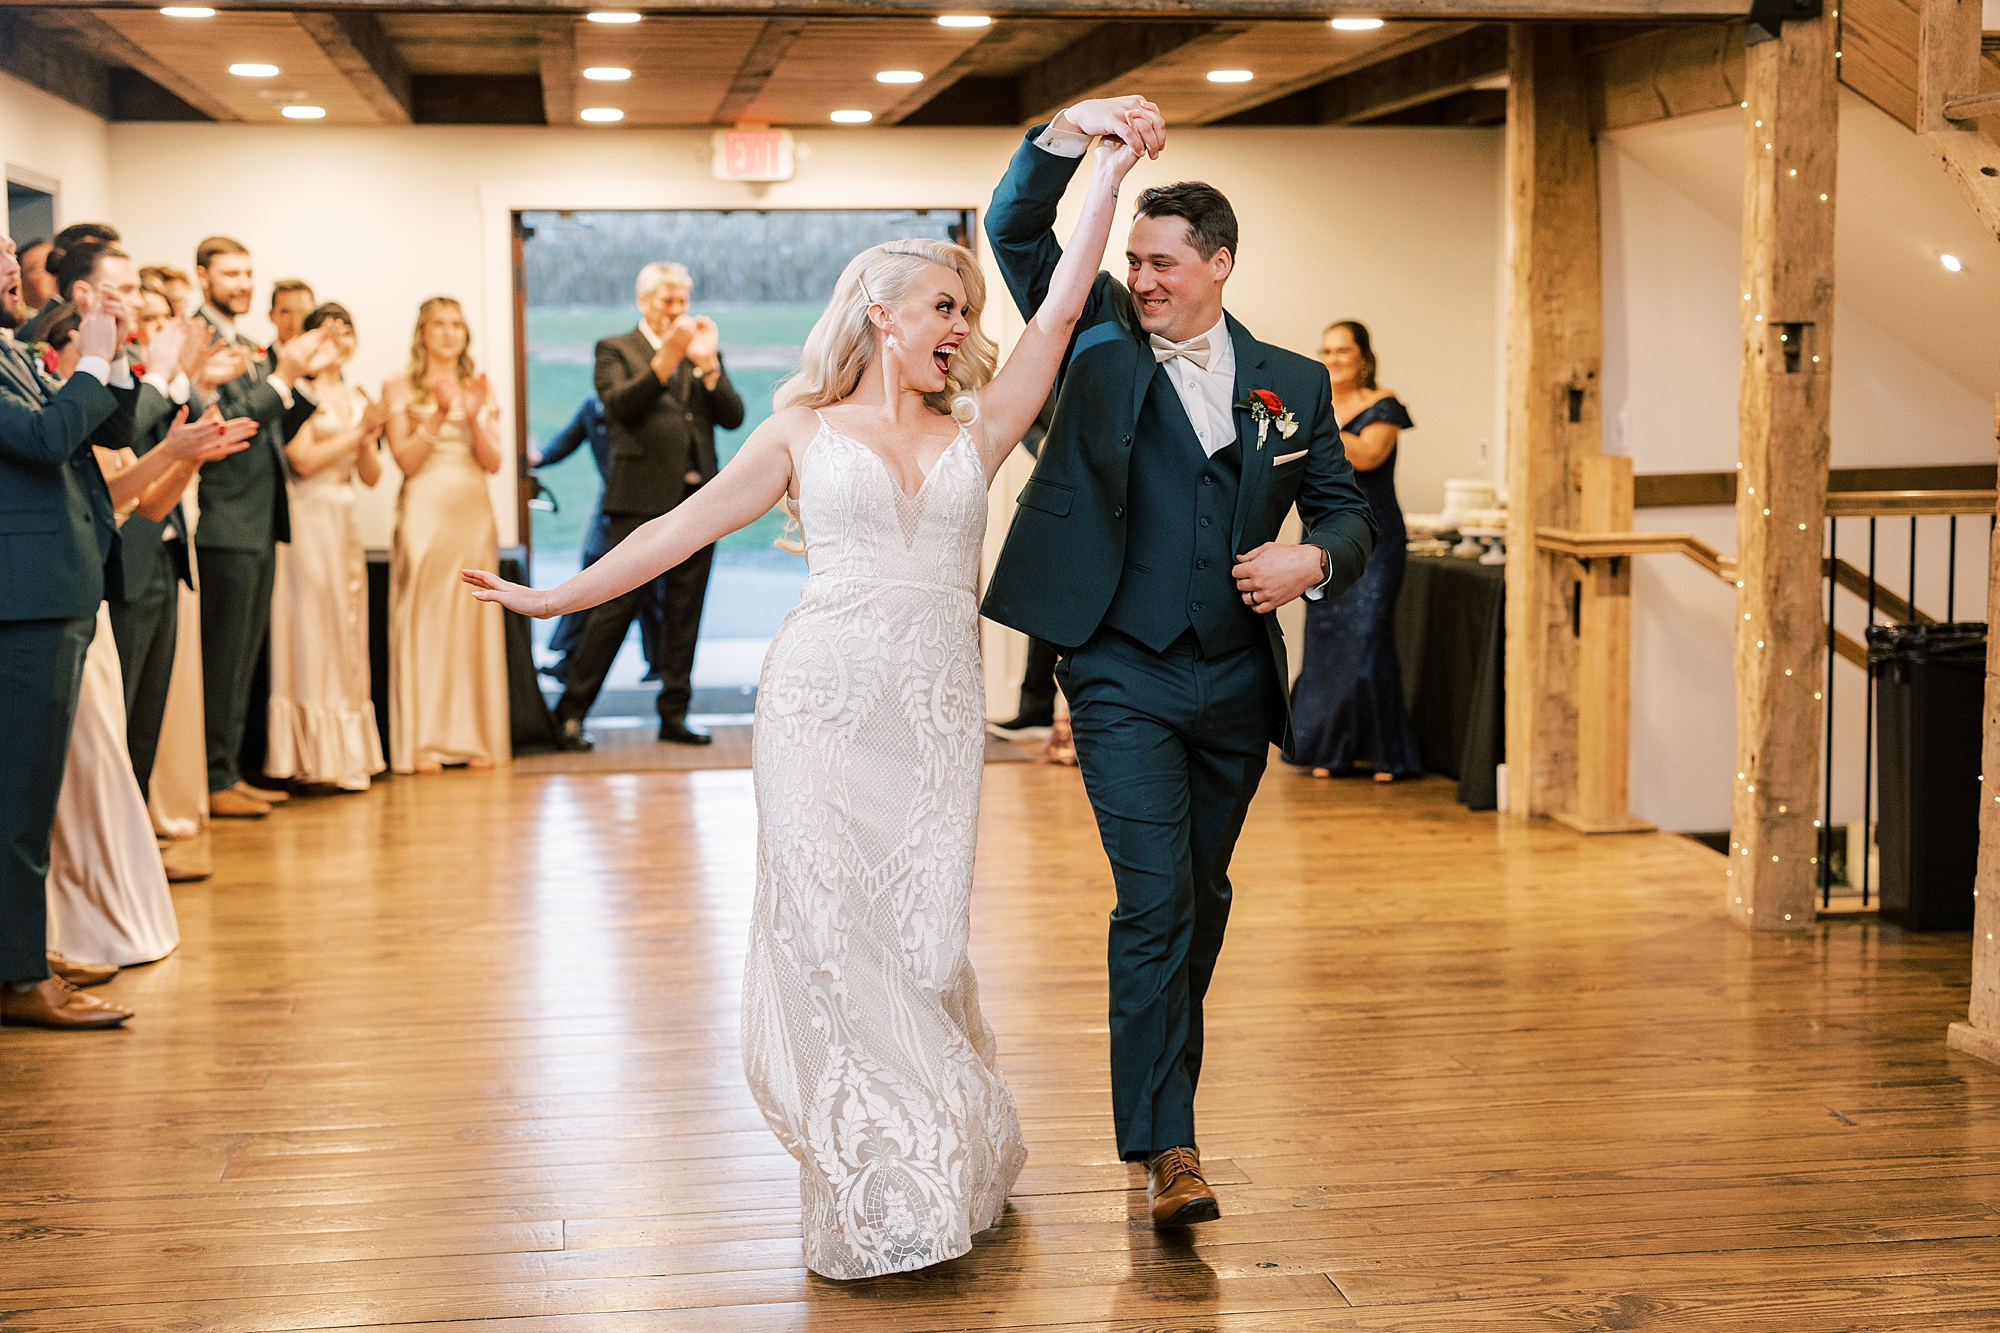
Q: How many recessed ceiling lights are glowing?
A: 12